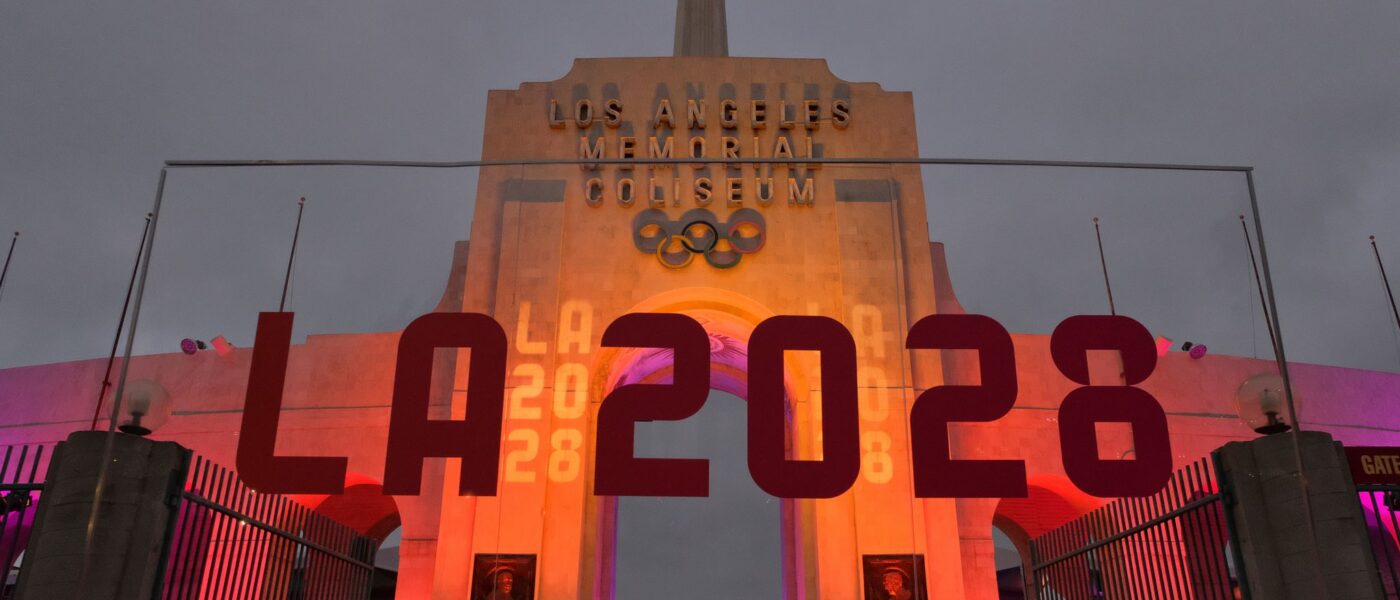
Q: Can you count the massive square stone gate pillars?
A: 2